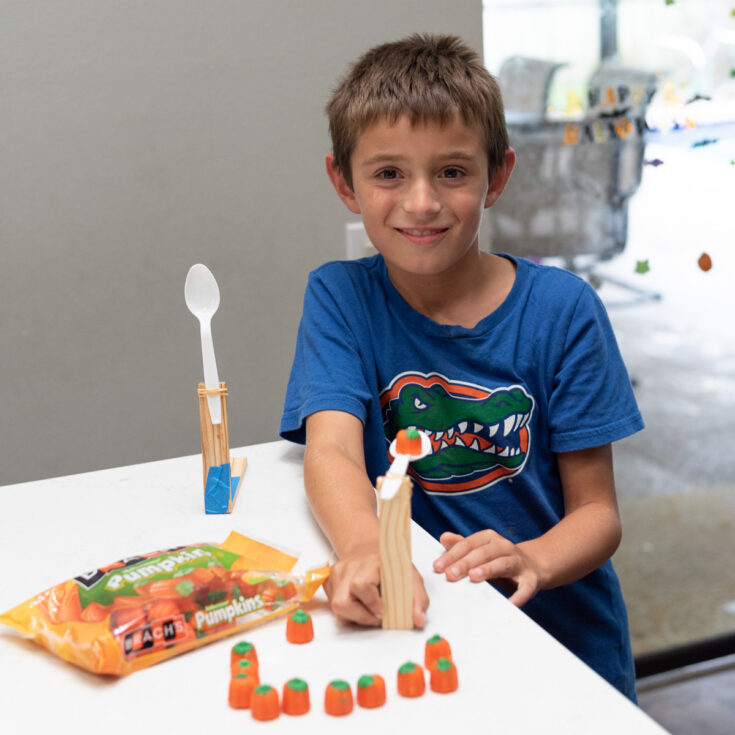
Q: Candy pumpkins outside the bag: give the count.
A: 12